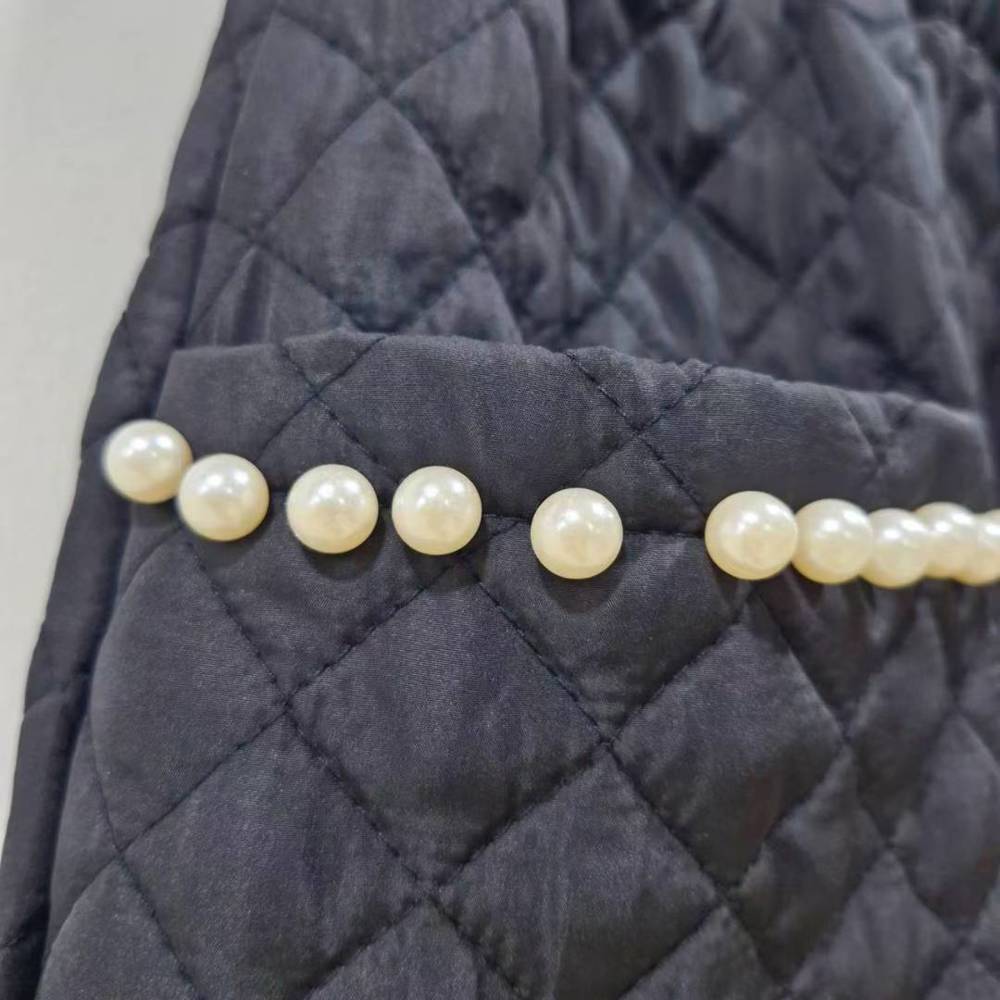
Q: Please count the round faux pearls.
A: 10